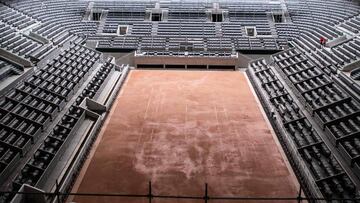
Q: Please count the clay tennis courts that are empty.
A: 1